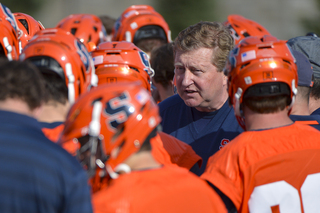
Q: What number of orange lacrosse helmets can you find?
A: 9